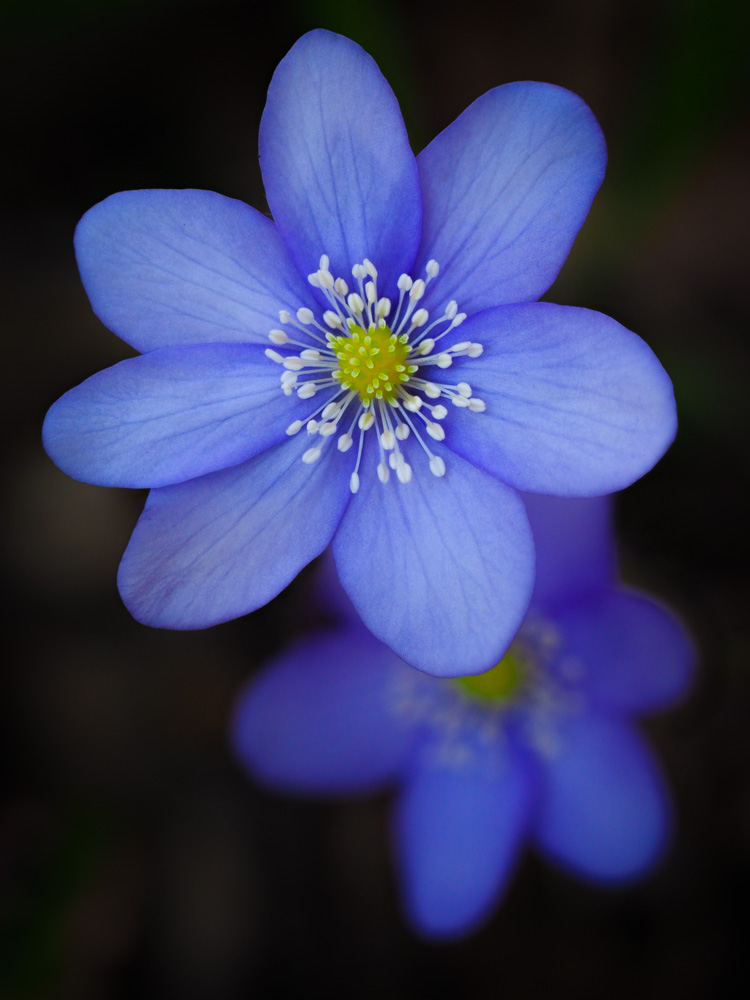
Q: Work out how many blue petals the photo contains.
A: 13